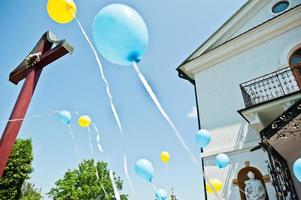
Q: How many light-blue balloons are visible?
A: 7